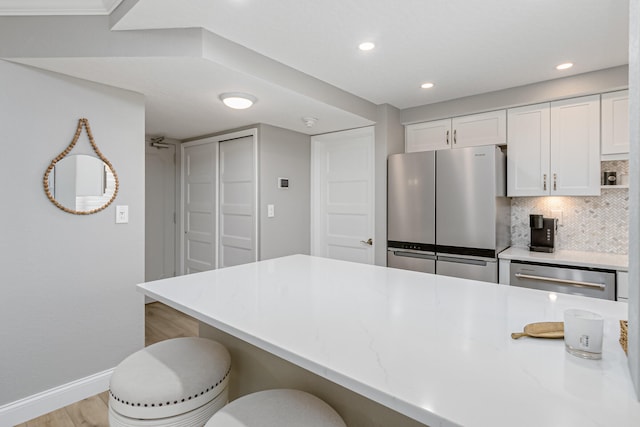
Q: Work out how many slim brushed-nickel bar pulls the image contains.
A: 4